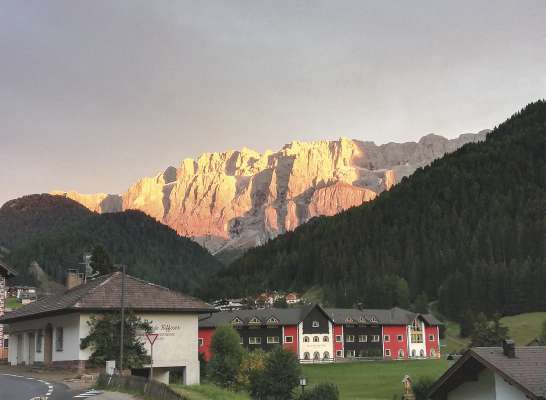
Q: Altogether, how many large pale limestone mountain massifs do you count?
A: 1